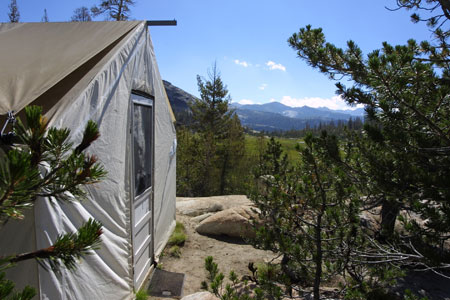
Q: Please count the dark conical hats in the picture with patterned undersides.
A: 0